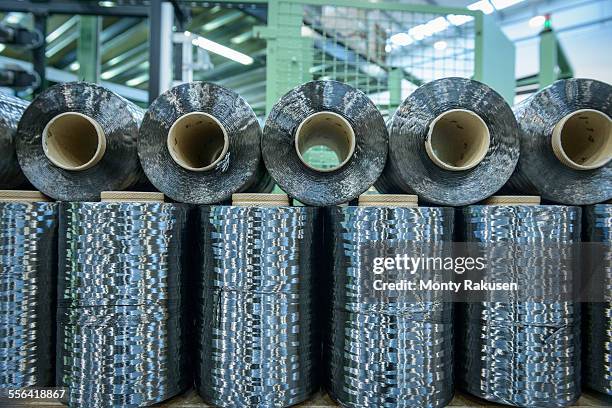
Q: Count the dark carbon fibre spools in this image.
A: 12